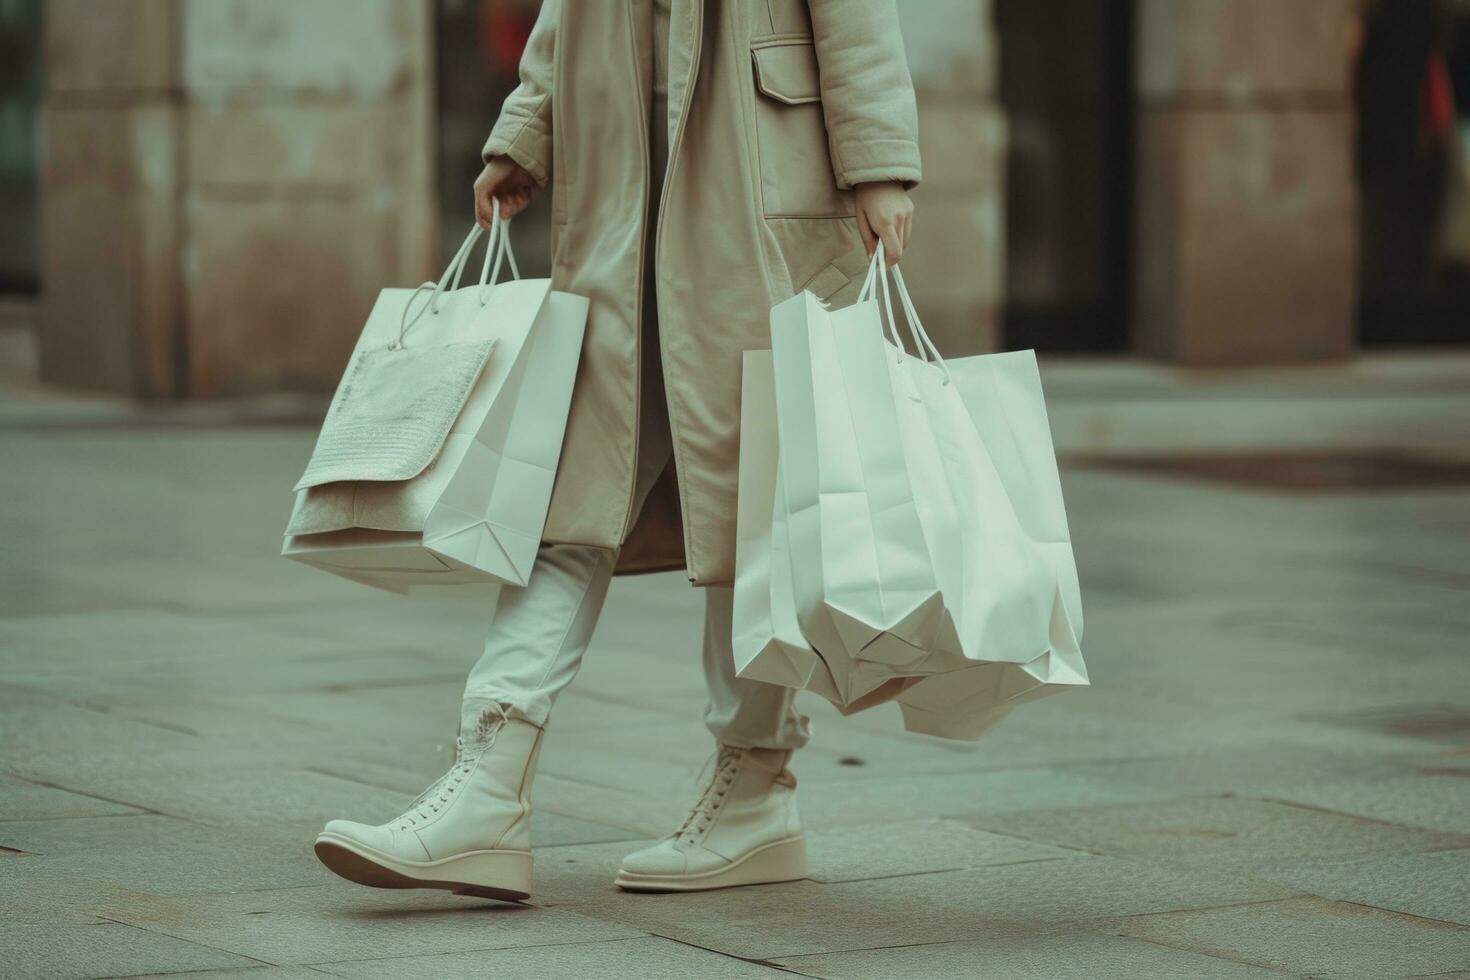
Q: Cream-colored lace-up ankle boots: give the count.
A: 2